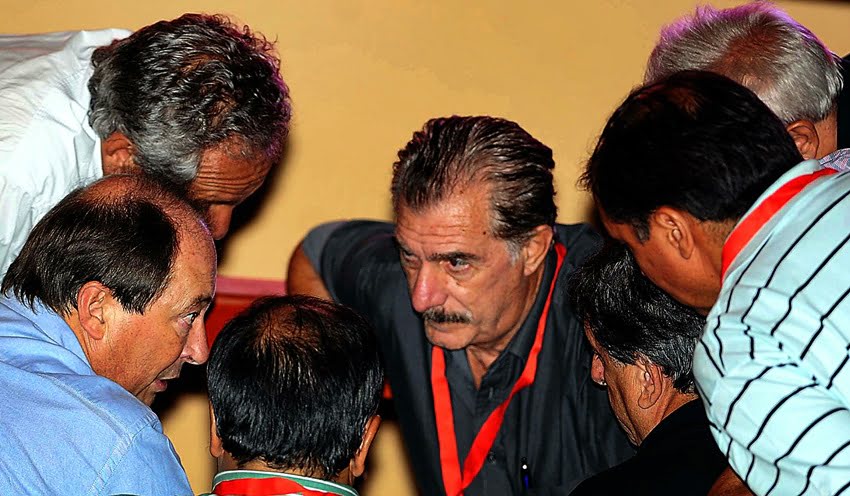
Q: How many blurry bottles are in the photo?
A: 0